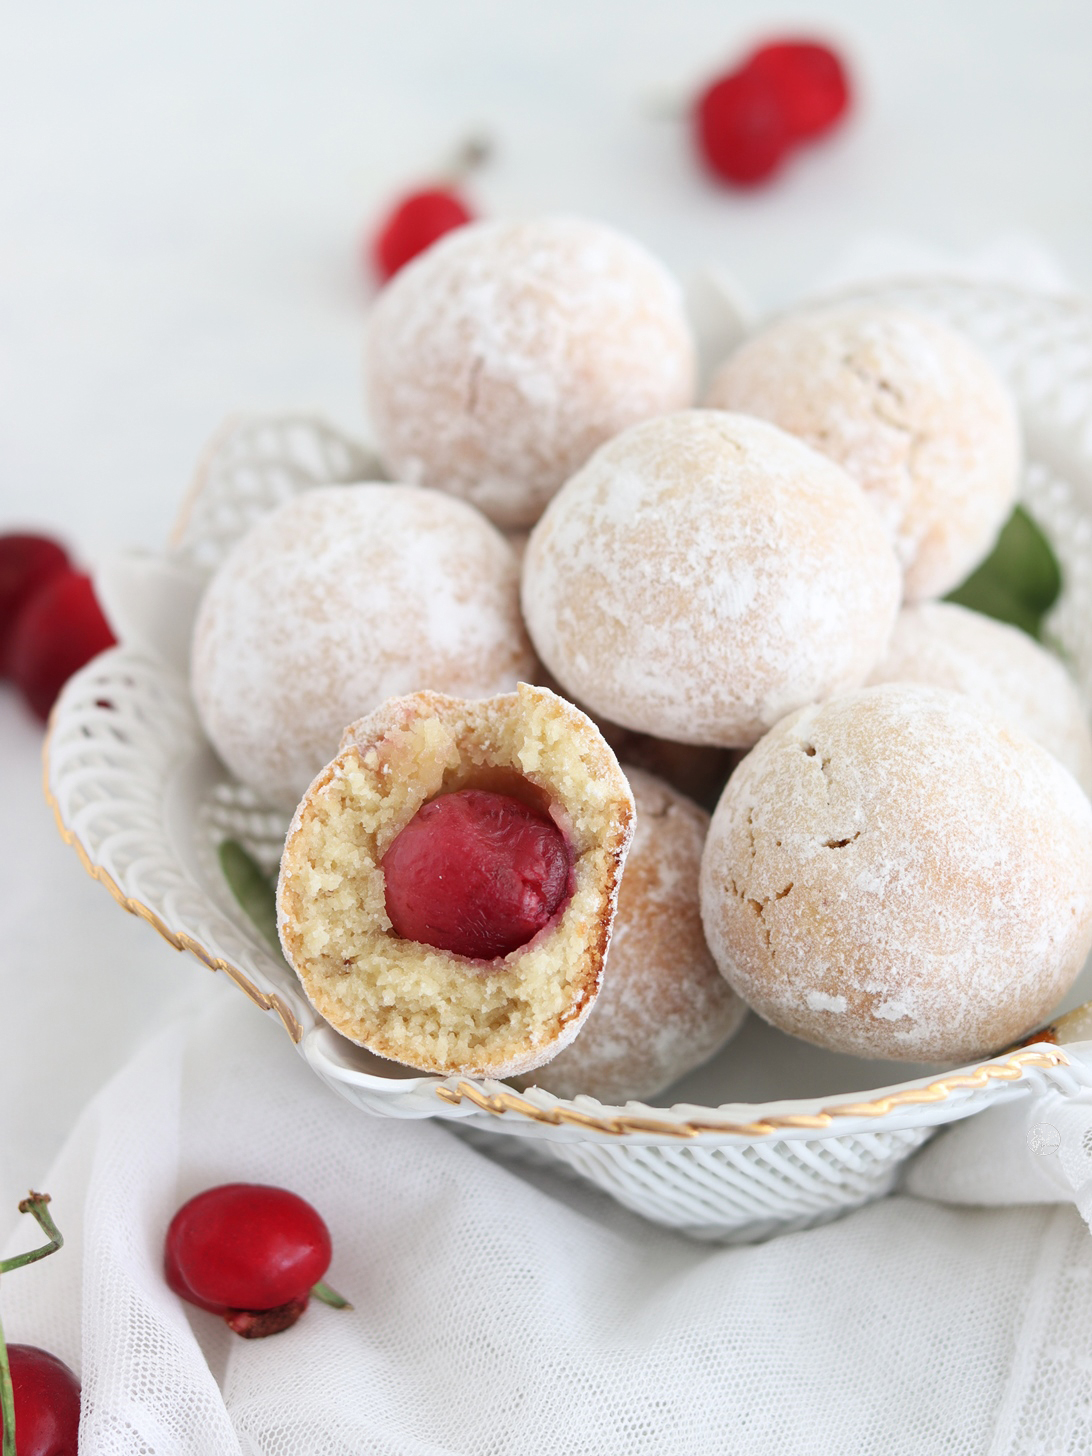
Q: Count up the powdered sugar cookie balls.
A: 8